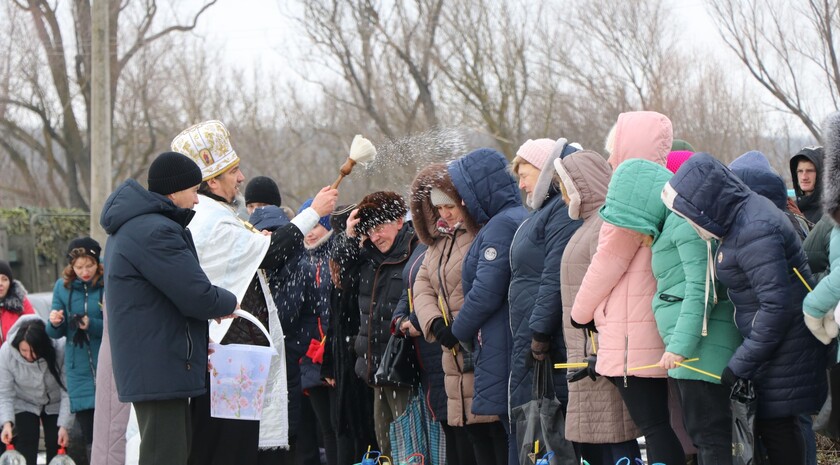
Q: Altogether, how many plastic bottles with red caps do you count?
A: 2